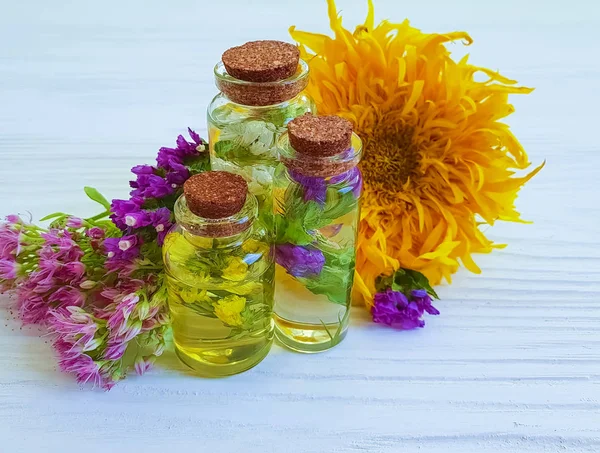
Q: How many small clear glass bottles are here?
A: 3